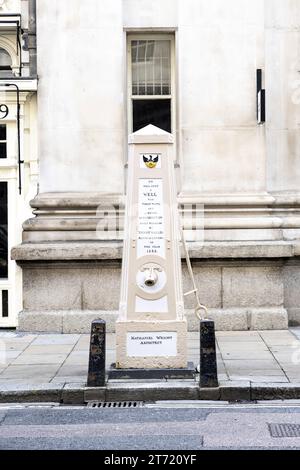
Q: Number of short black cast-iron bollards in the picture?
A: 2